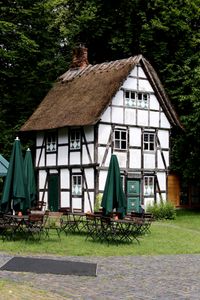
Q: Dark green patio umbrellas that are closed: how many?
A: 3